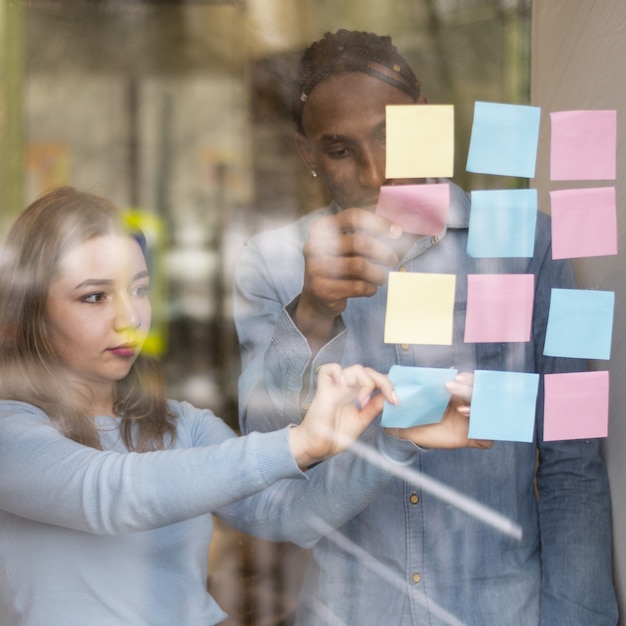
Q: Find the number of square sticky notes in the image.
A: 12